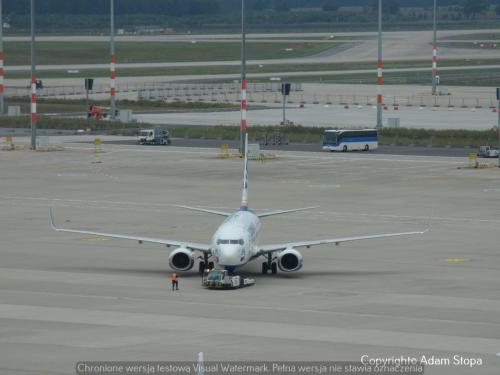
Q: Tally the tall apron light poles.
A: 6